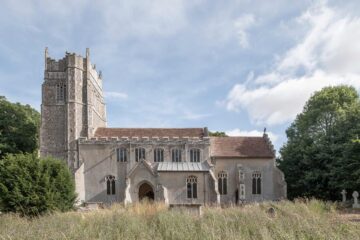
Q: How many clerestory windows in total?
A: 5